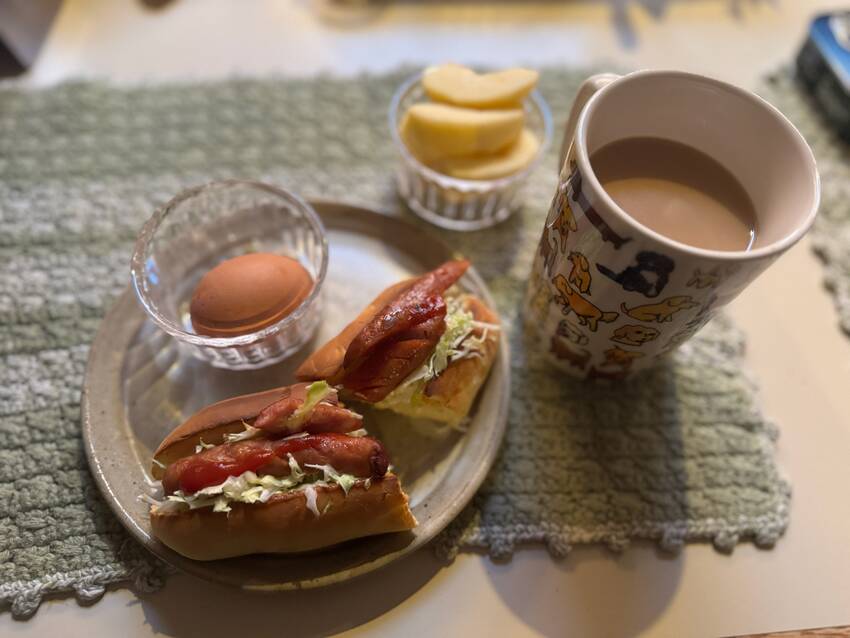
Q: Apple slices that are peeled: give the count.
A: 3